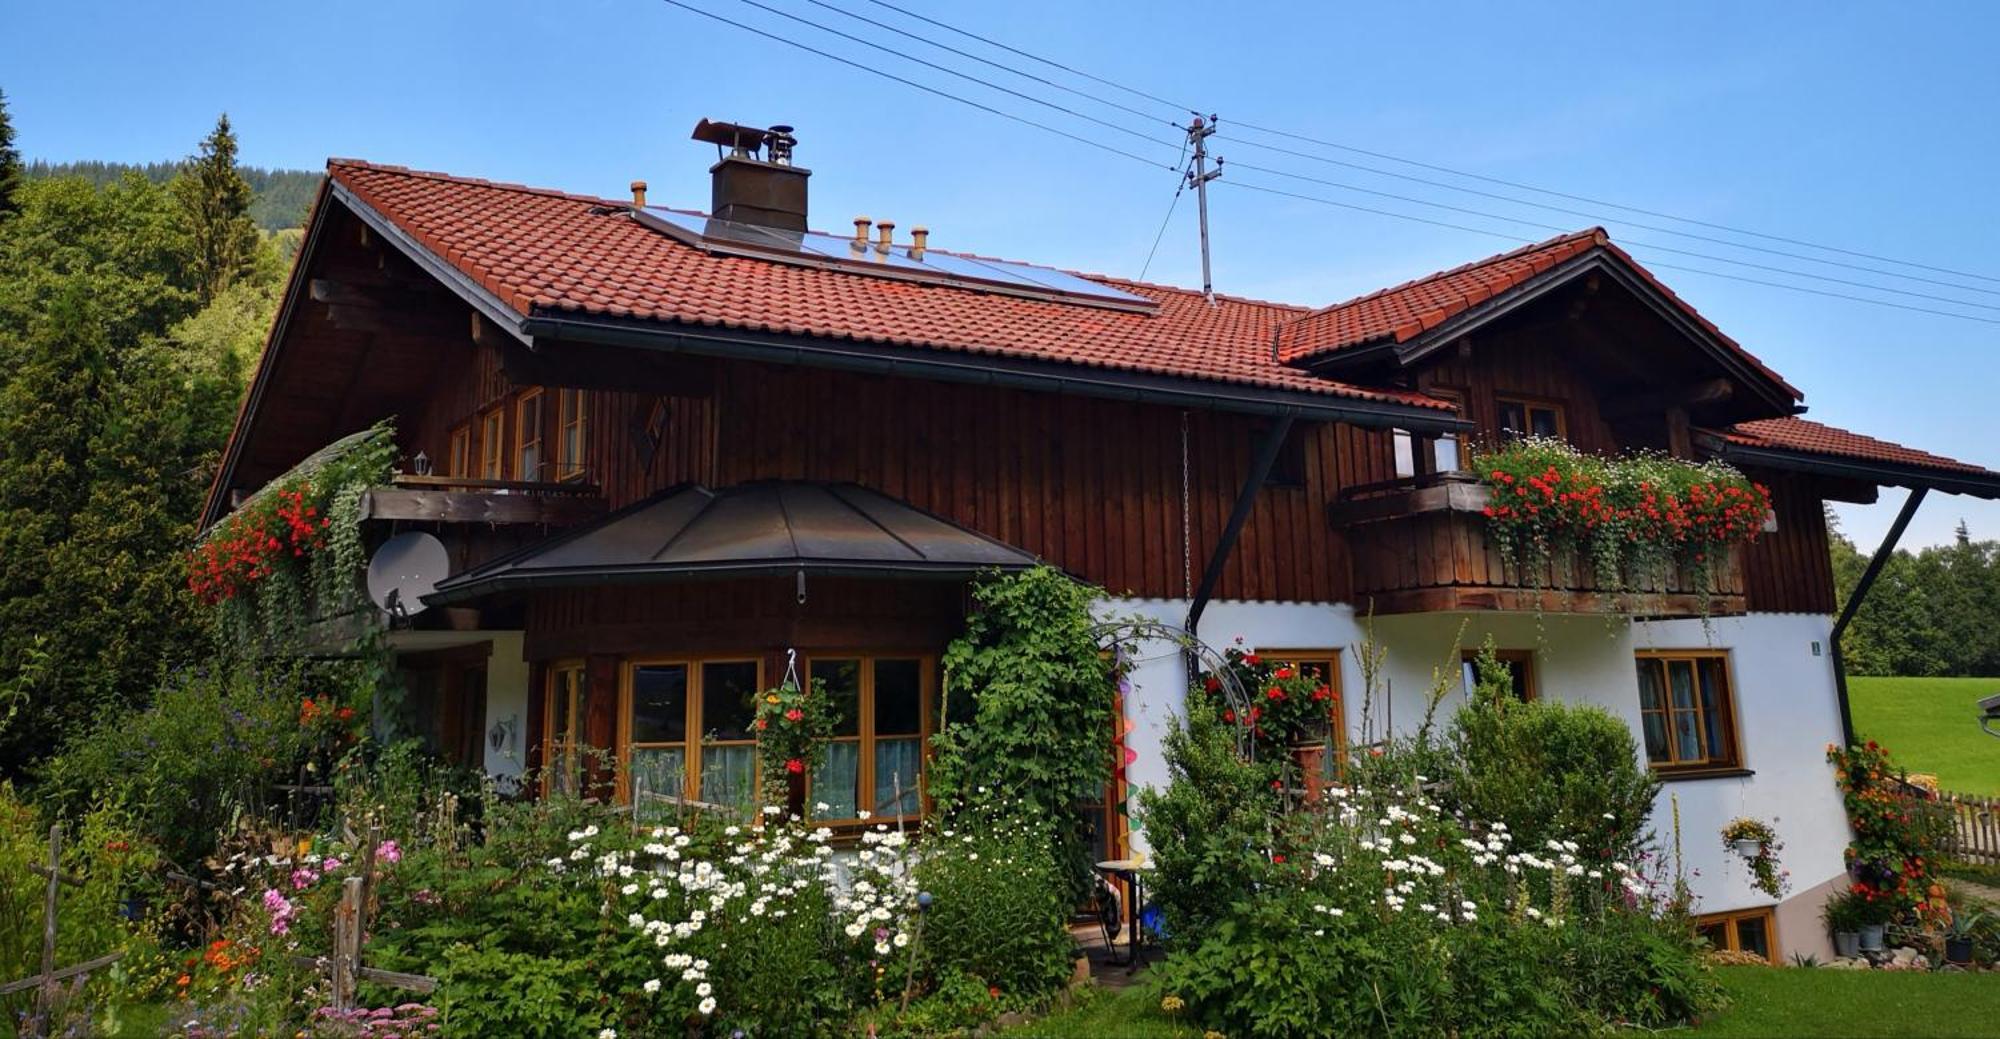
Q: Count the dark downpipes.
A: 2